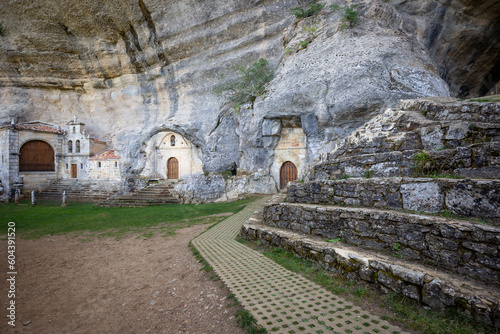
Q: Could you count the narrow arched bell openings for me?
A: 3